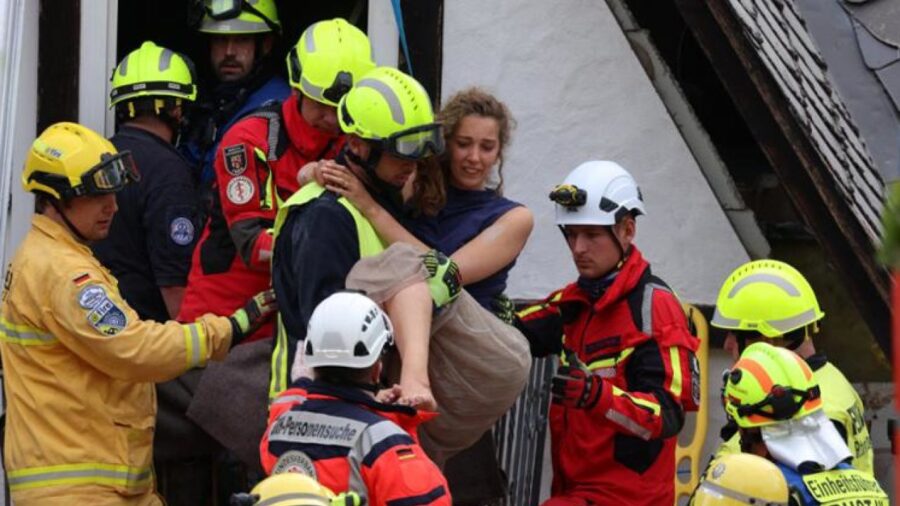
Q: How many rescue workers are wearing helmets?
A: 11